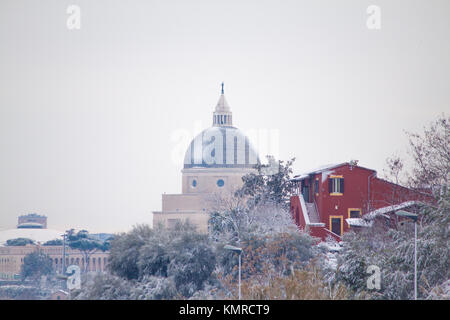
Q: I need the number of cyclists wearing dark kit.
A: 0